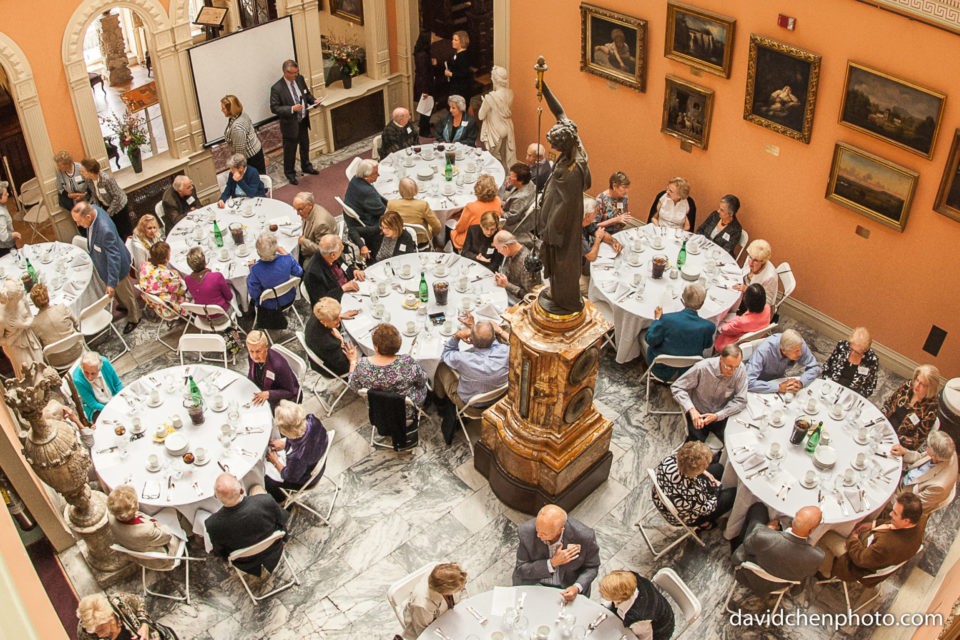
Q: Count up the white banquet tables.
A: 8